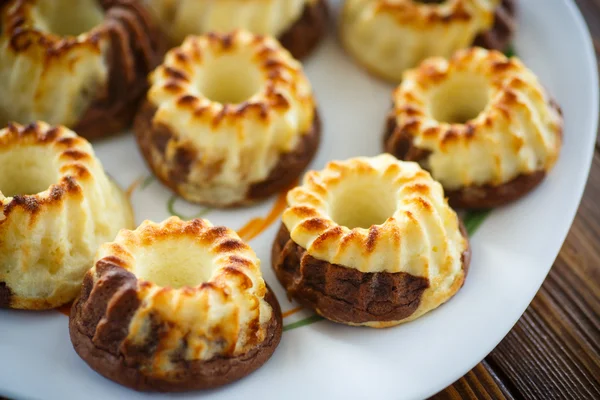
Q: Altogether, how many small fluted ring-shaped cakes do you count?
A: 8